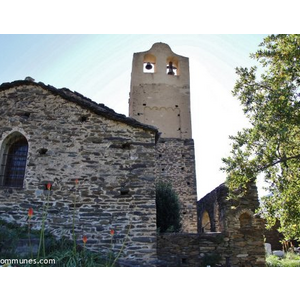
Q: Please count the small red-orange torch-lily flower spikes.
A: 5